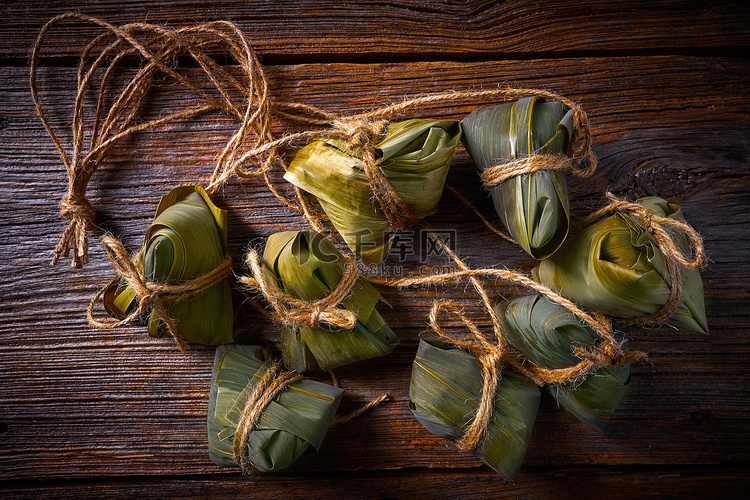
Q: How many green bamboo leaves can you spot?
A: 8